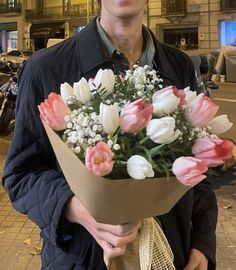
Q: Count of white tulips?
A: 9